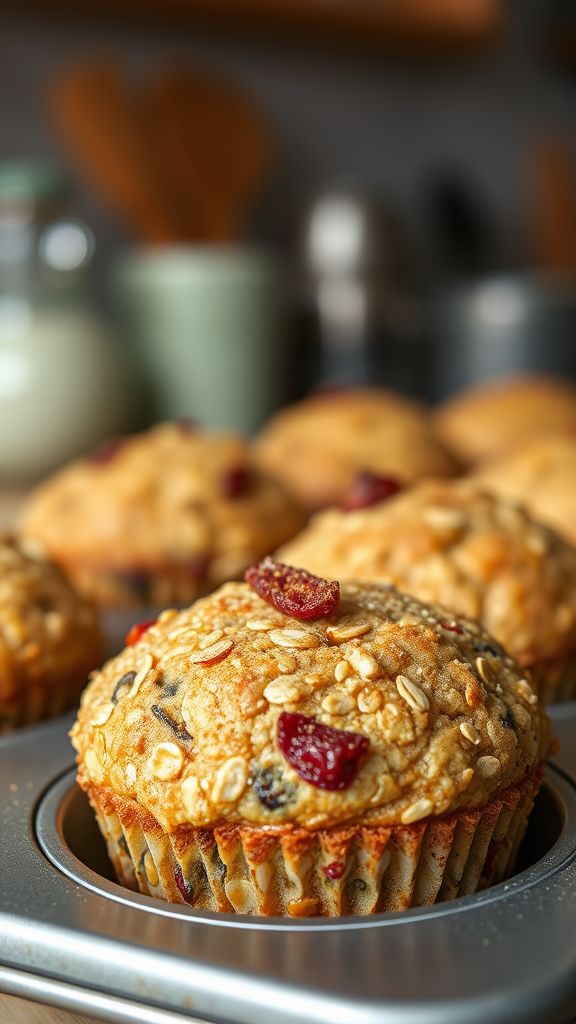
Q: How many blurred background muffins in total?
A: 6